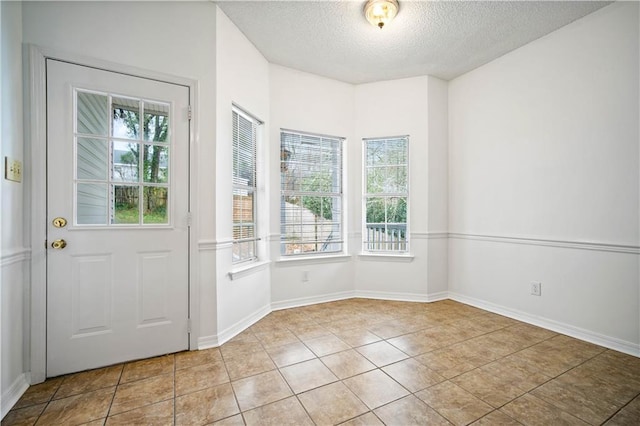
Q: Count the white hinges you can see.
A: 3